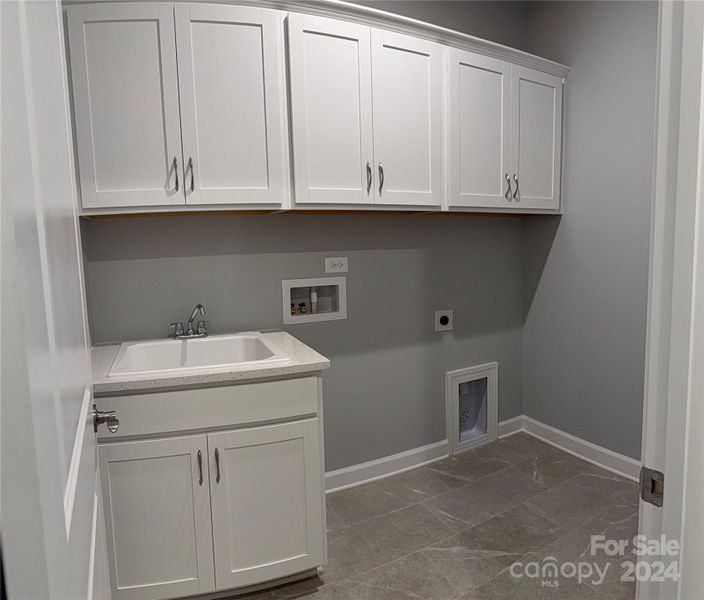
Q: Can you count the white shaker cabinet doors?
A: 8